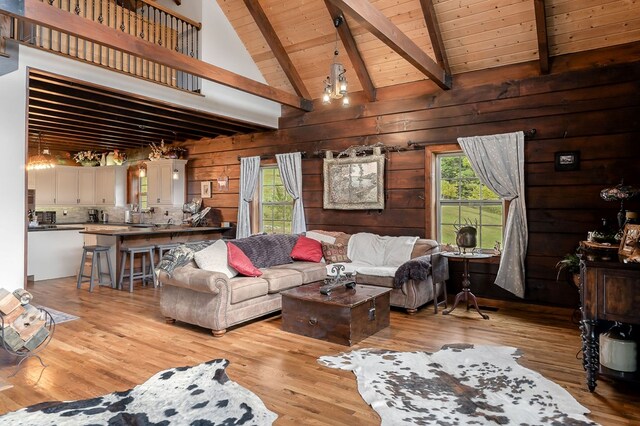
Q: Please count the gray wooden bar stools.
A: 3